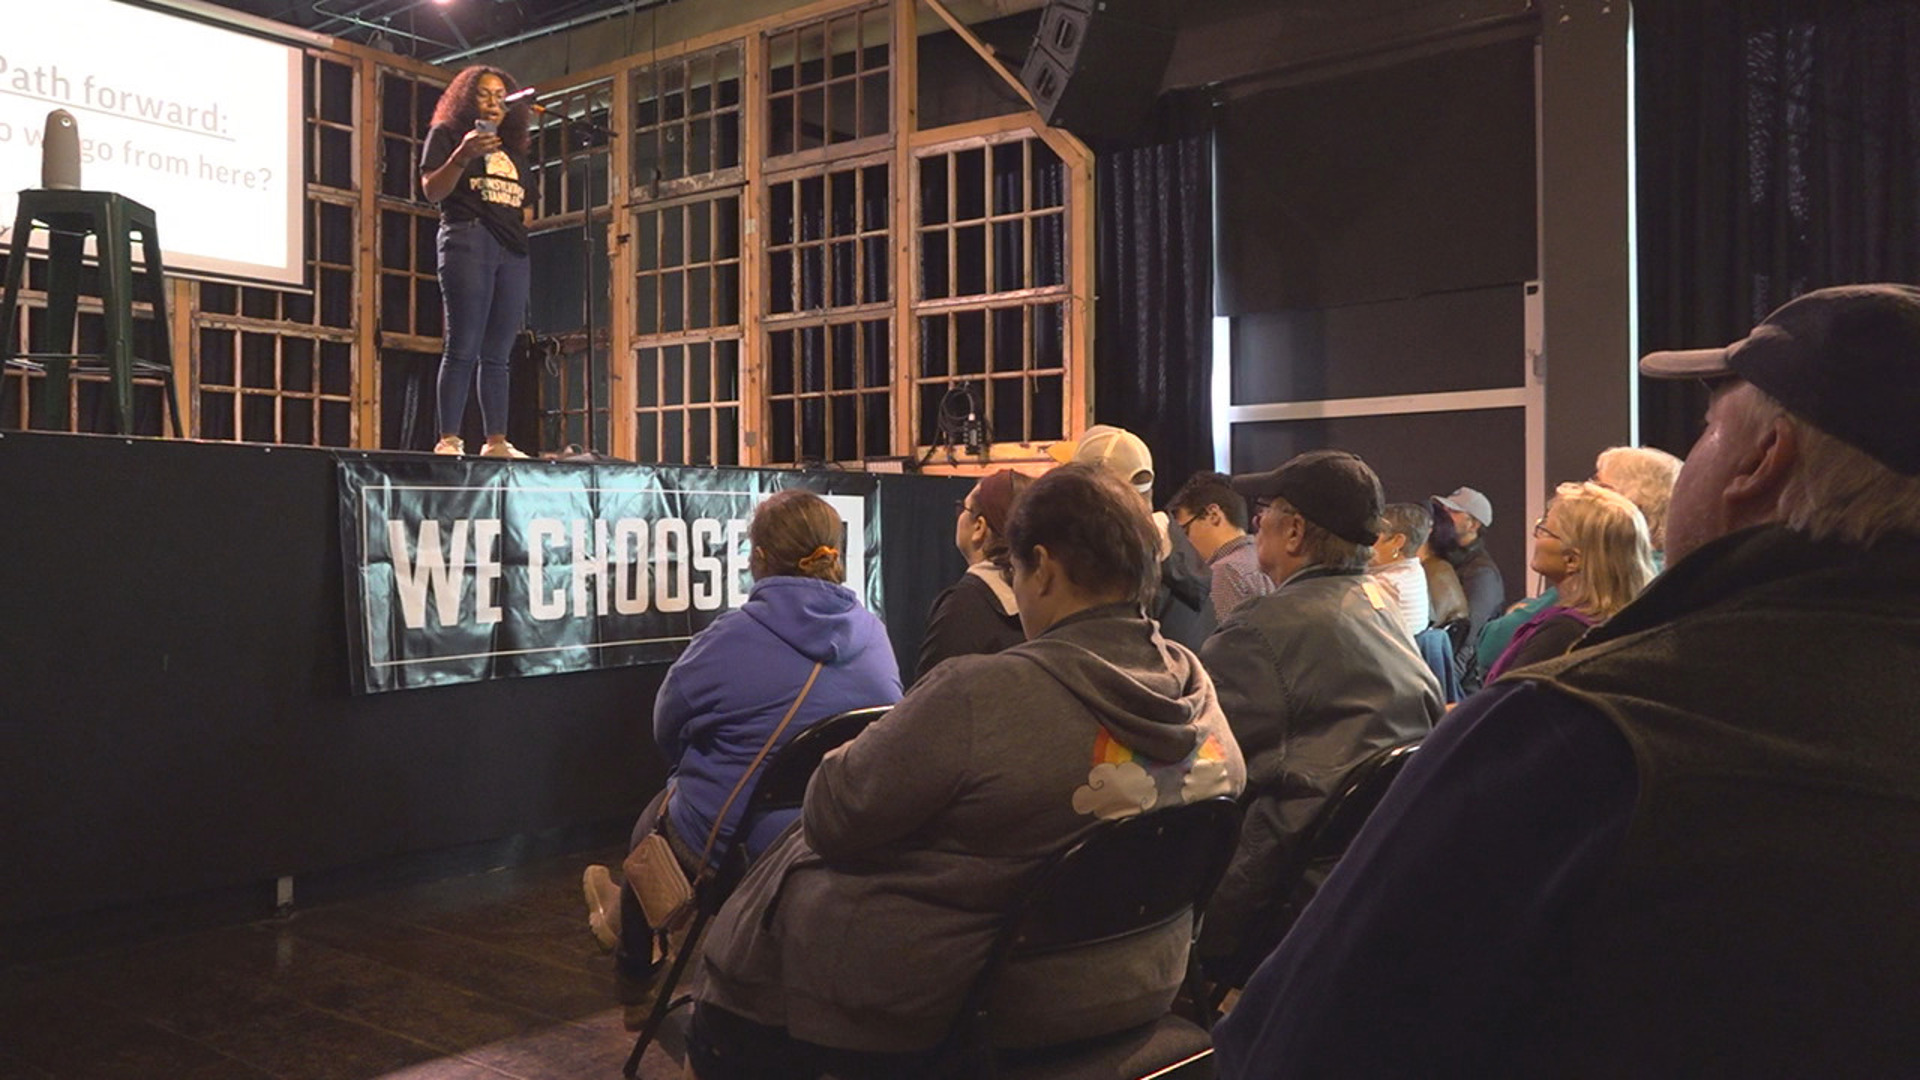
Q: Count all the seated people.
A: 12